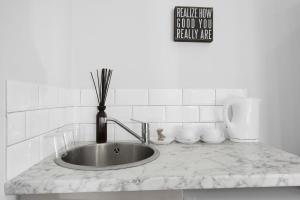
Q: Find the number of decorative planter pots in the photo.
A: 0